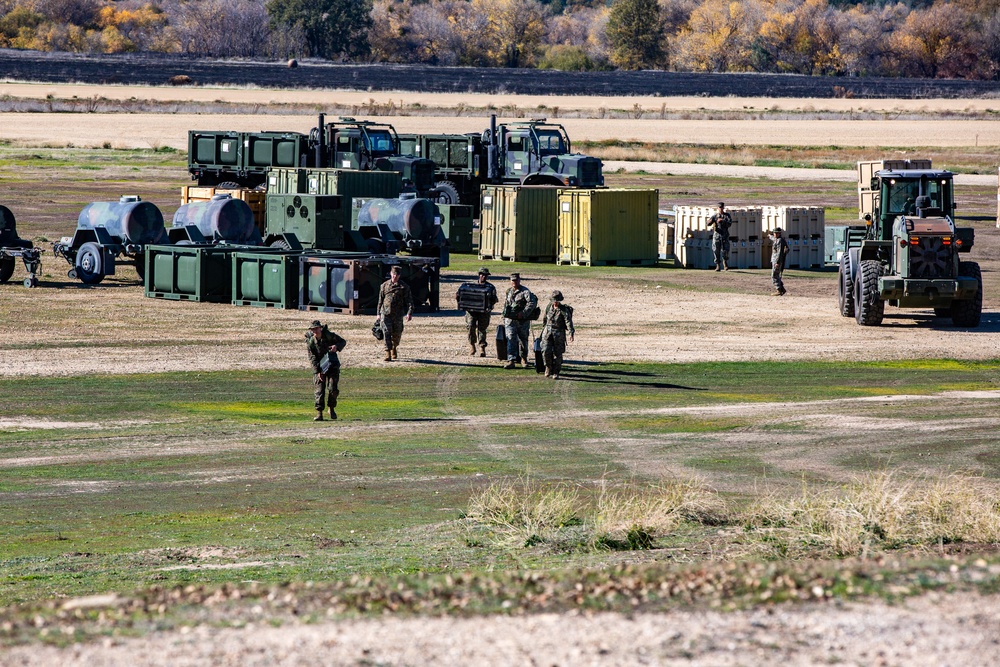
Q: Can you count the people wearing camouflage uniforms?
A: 7